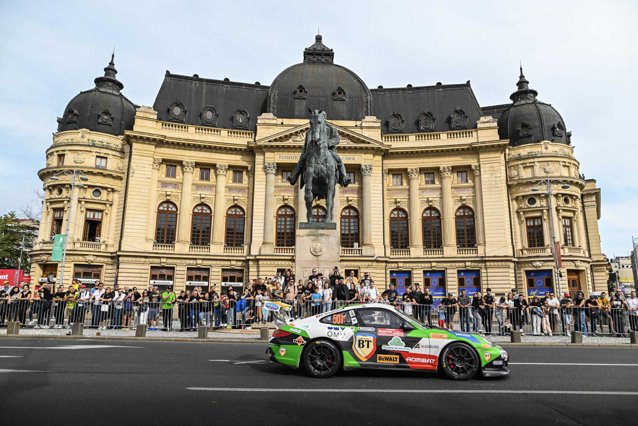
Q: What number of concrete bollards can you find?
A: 8